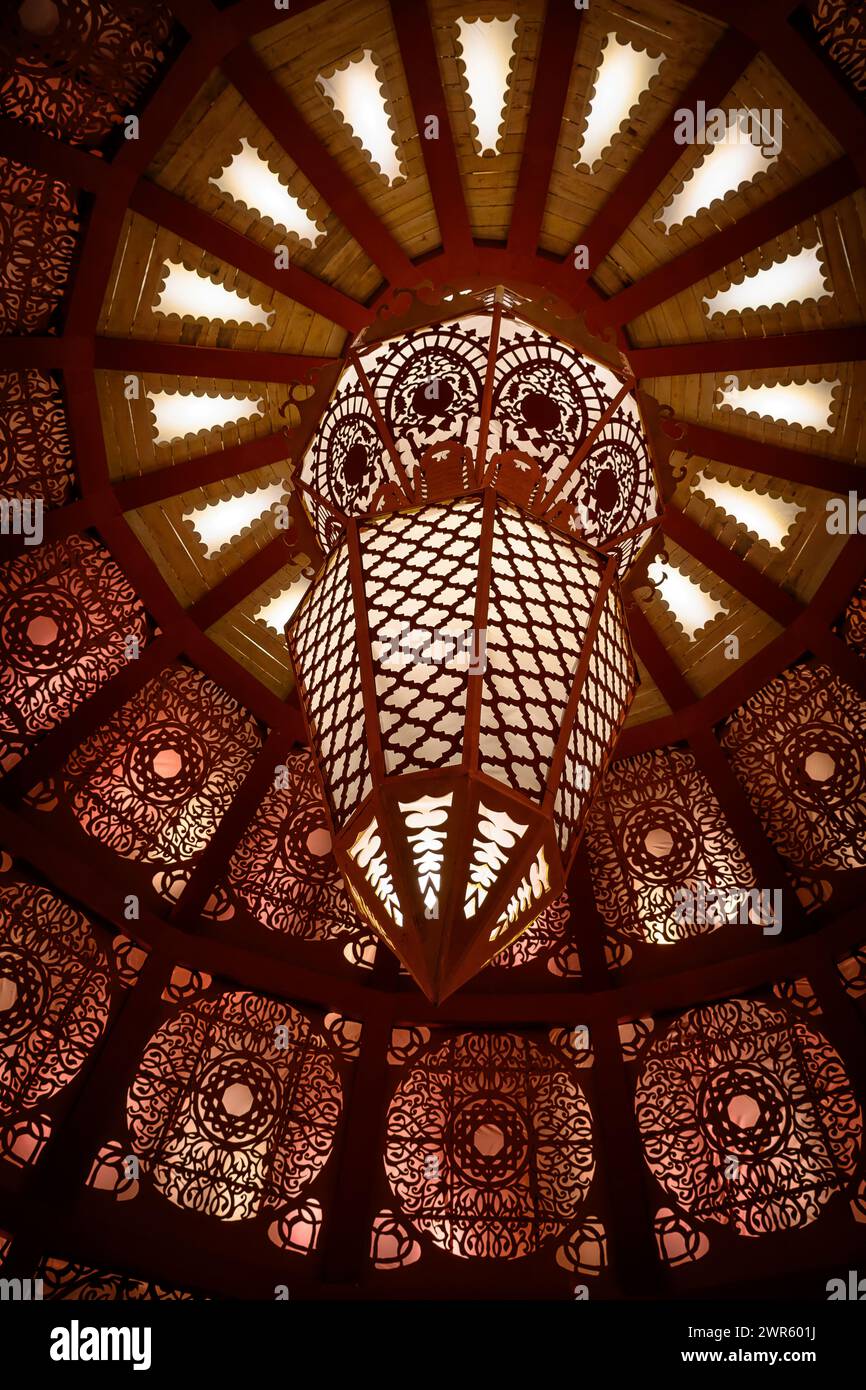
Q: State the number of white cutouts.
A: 13